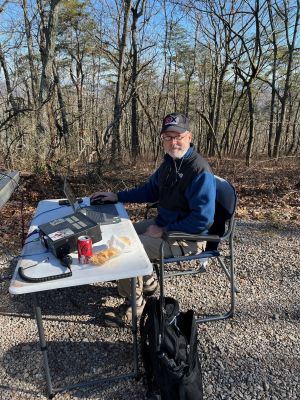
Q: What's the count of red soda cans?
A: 1